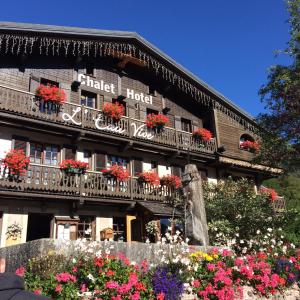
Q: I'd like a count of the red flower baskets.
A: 11